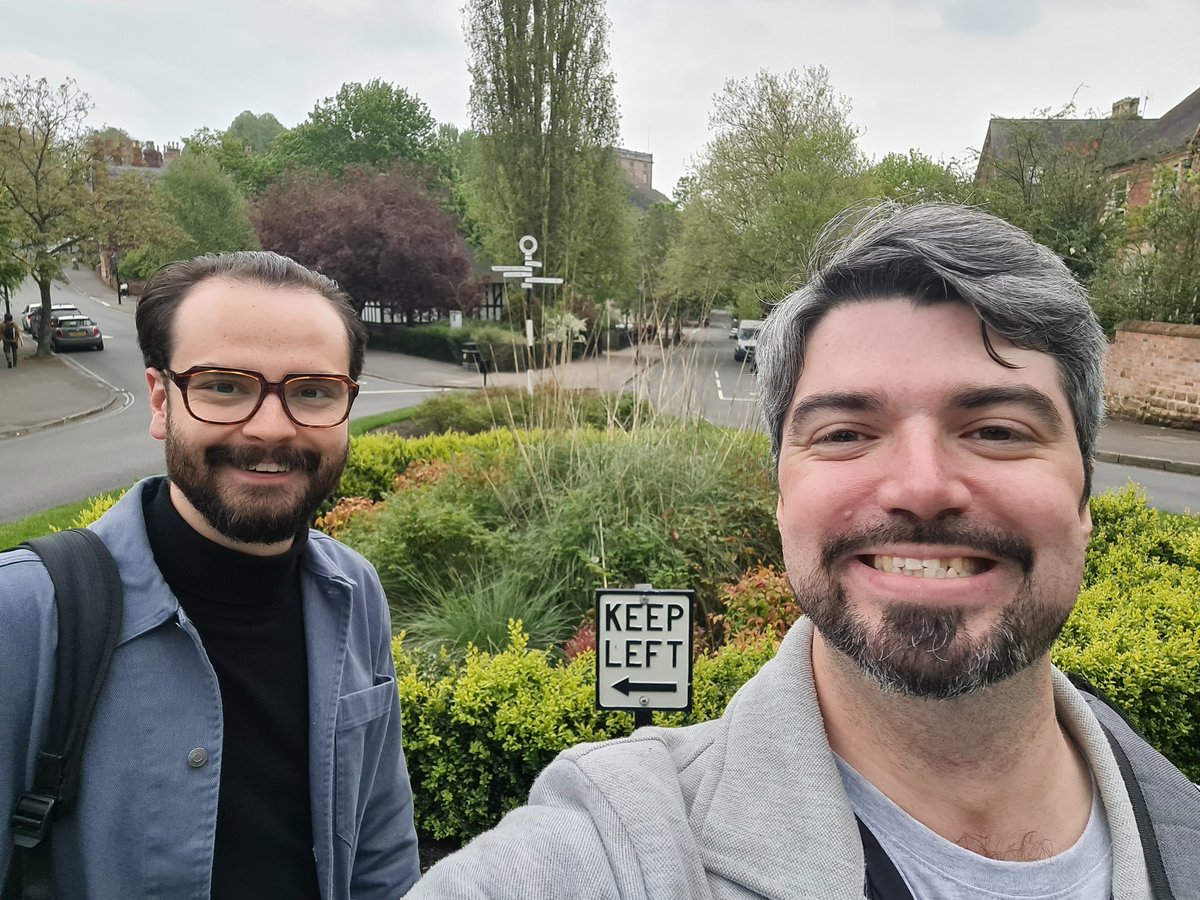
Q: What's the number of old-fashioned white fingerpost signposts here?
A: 1